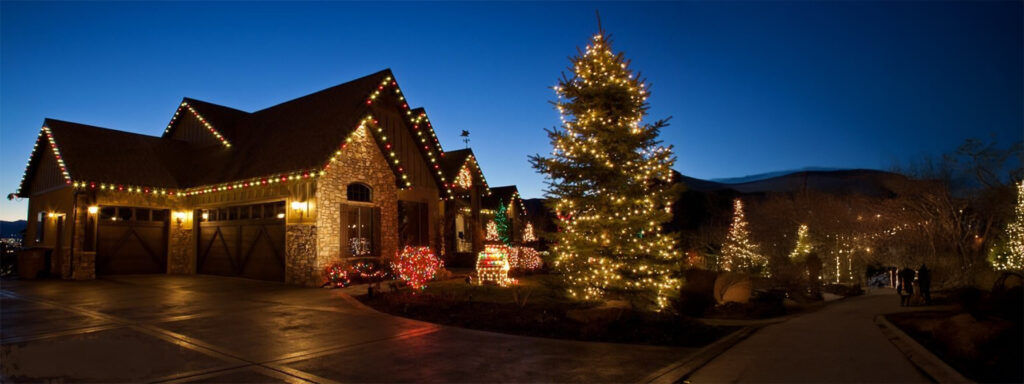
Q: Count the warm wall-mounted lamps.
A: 4